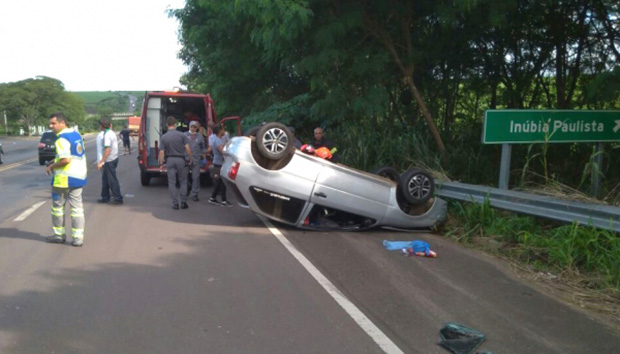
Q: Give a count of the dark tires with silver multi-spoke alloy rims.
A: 2